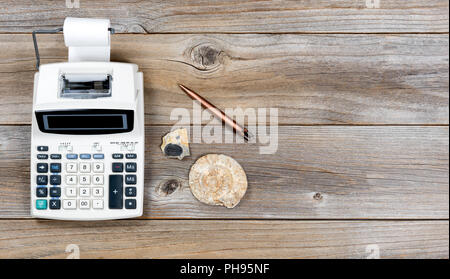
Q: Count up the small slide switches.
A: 3